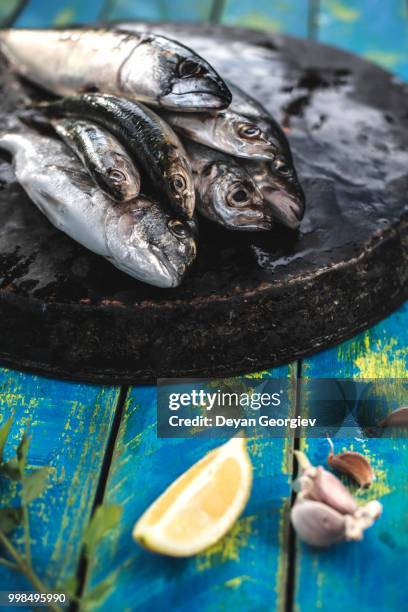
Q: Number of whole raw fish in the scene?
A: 7